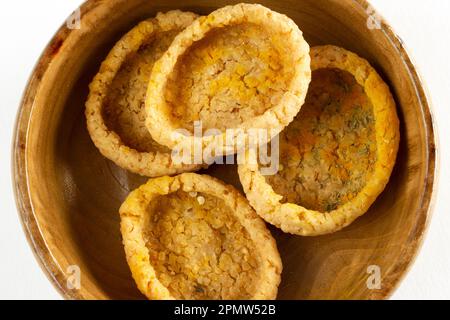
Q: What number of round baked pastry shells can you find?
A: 4